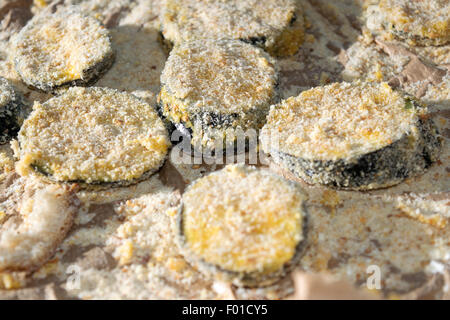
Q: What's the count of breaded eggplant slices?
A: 8